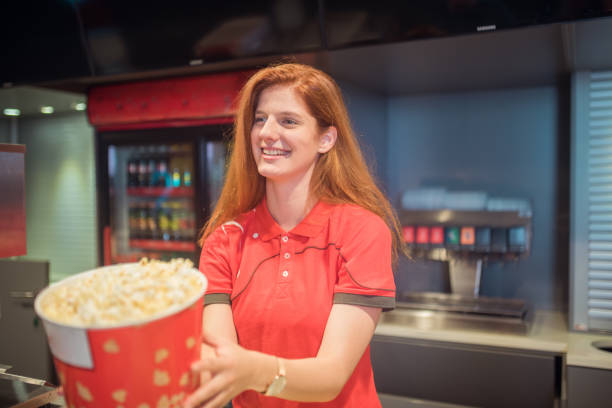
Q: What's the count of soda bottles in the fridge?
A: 12